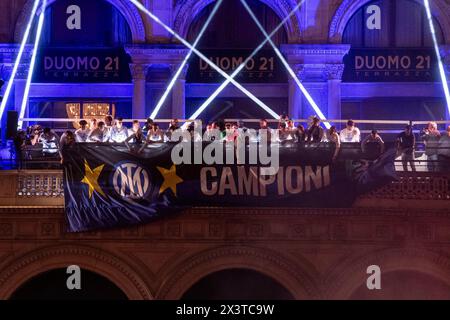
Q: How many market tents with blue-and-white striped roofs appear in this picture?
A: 0